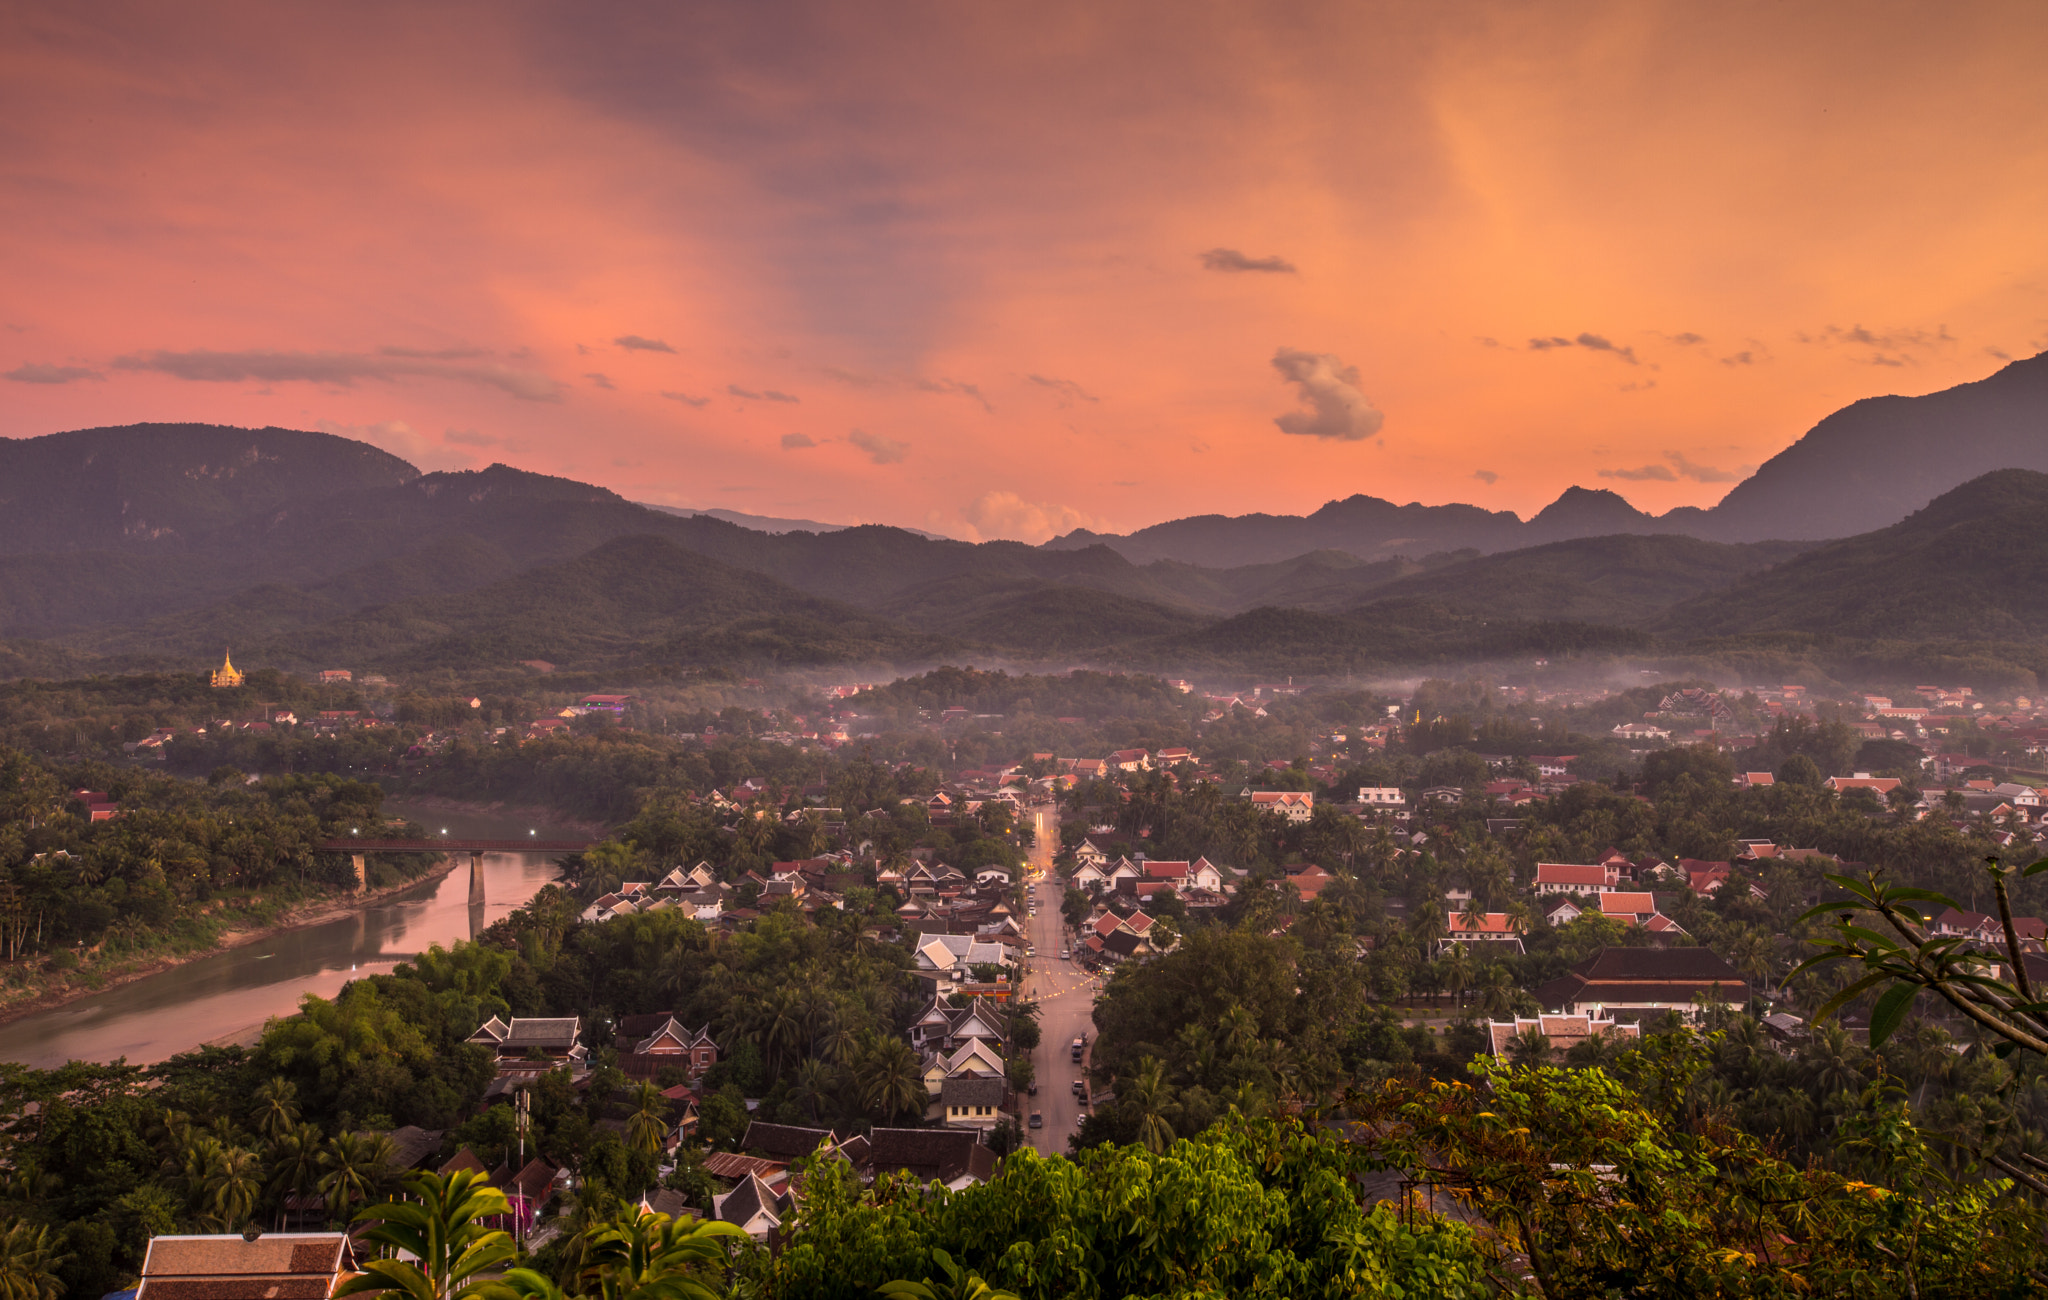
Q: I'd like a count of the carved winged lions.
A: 0